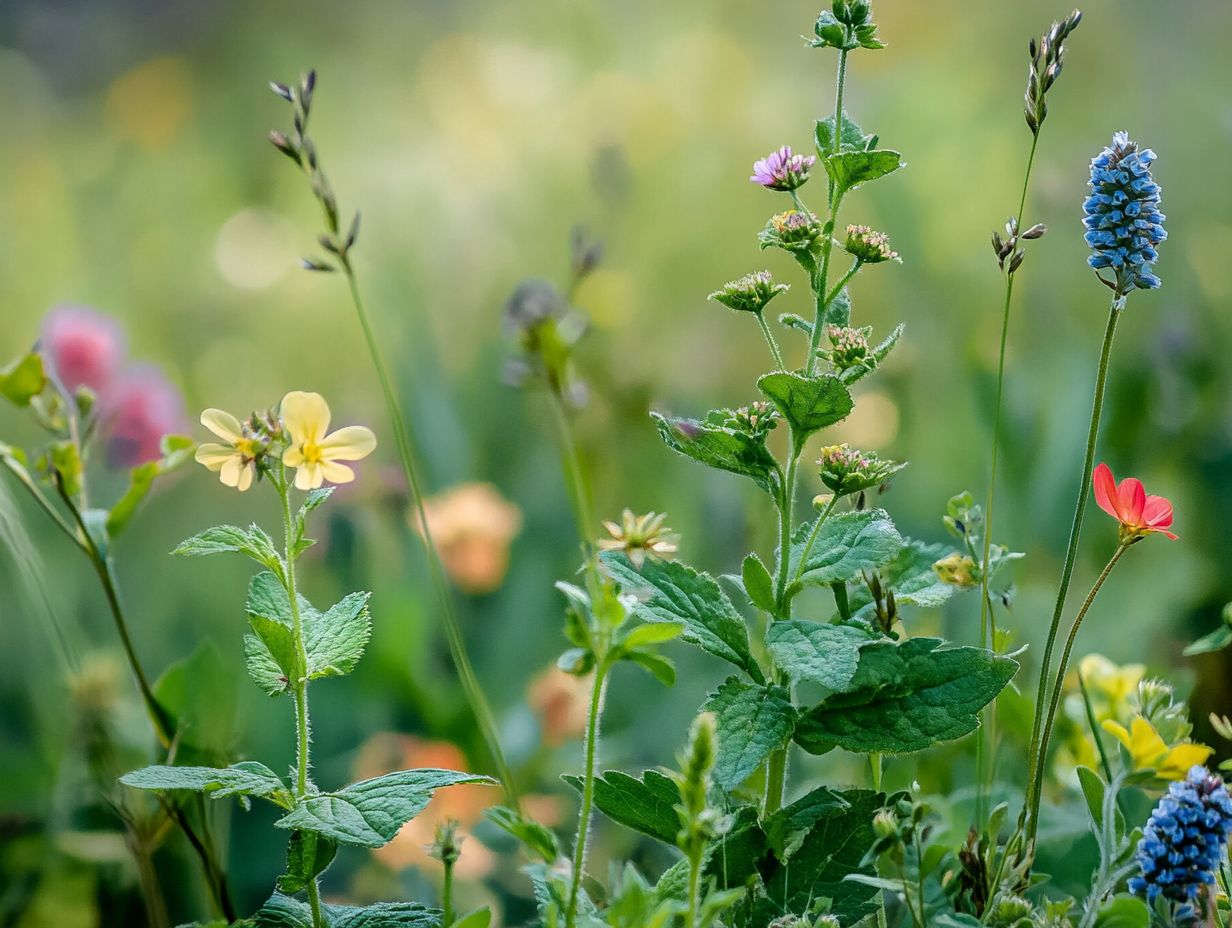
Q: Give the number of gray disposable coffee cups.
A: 0